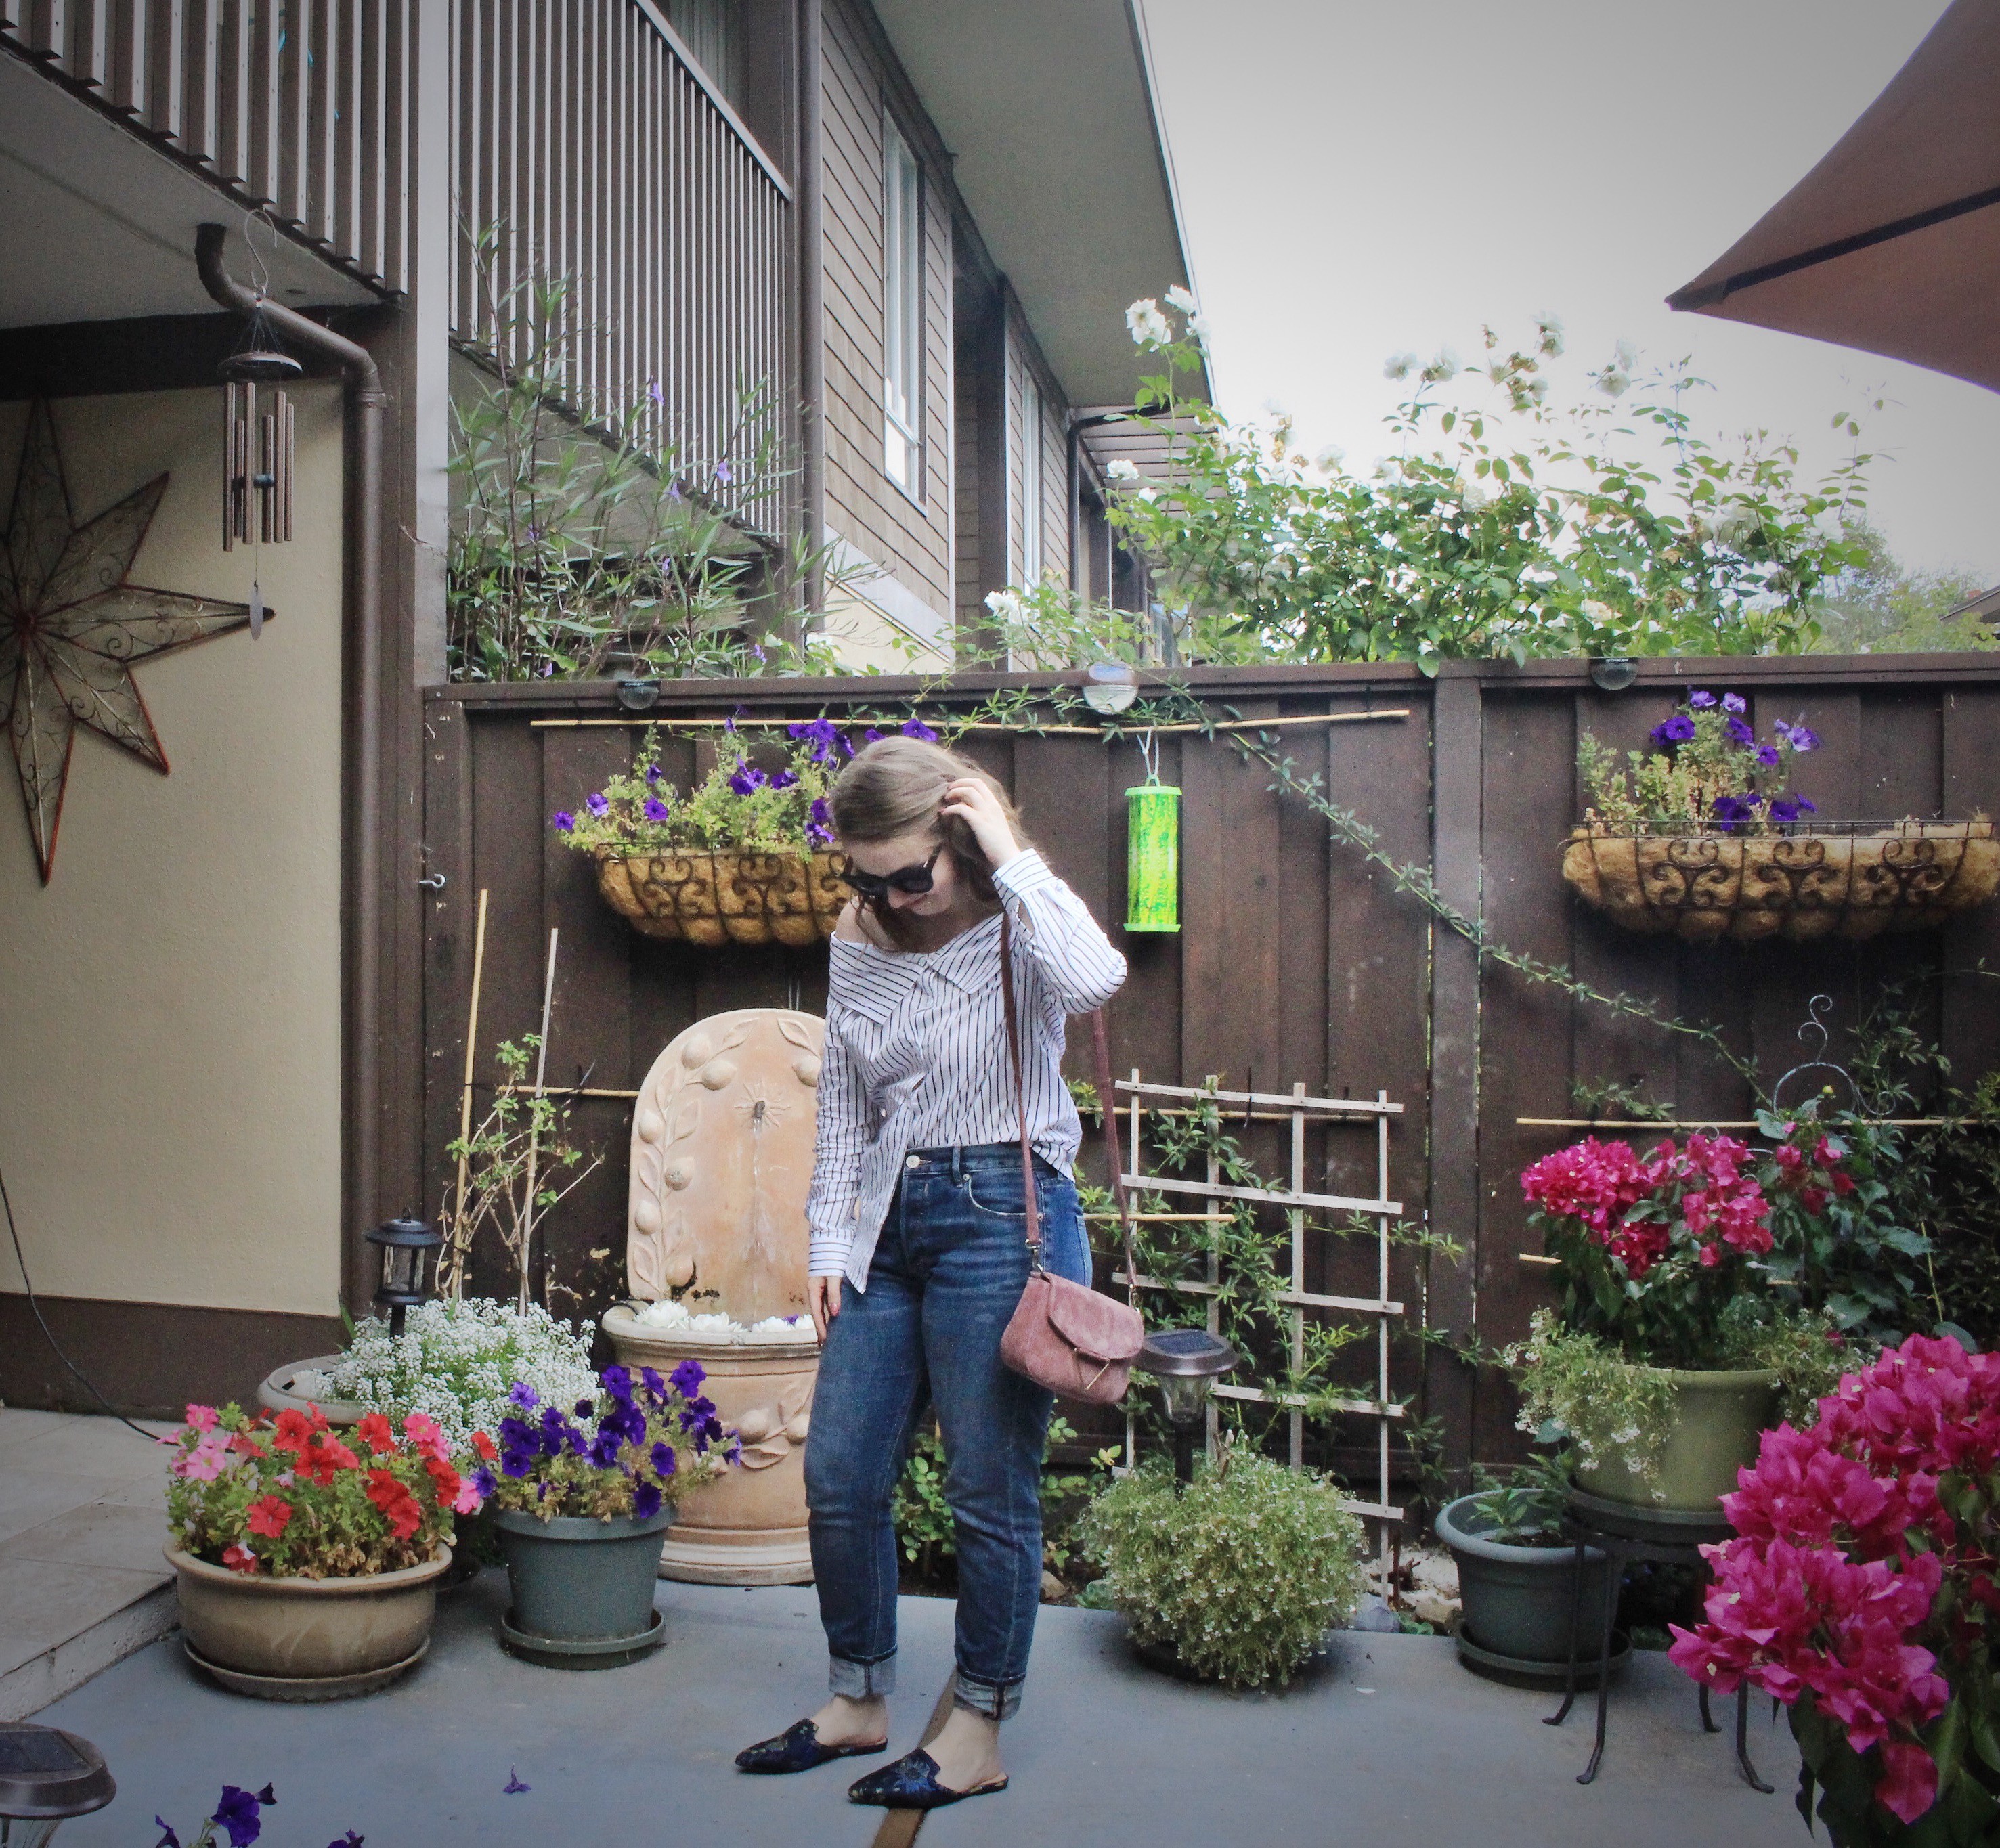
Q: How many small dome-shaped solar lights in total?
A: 3